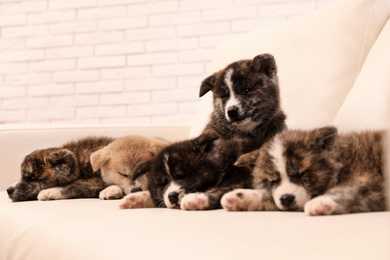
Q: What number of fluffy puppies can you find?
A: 5